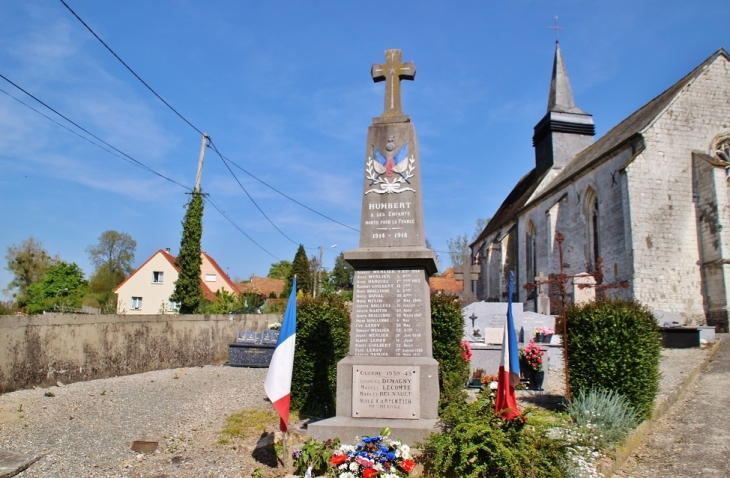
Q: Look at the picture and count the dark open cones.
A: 0